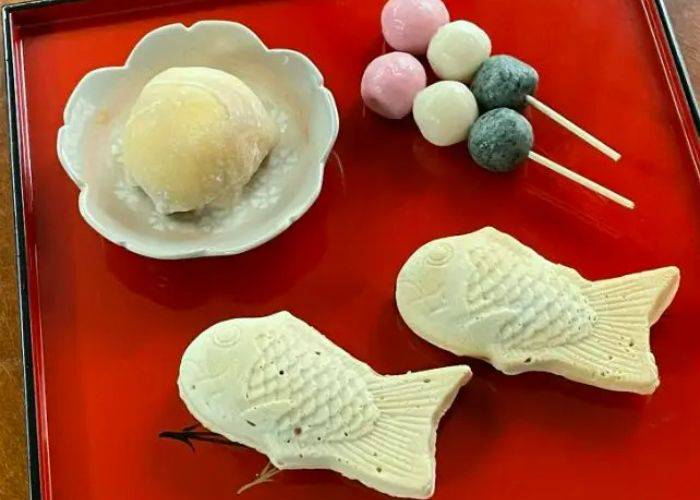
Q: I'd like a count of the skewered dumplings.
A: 6